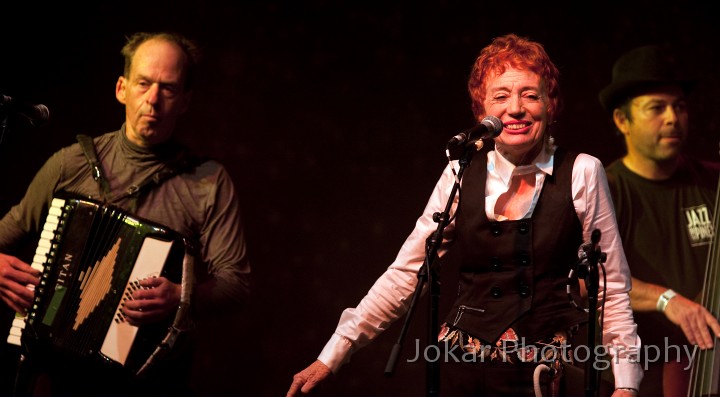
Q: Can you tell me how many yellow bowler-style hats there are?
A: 0